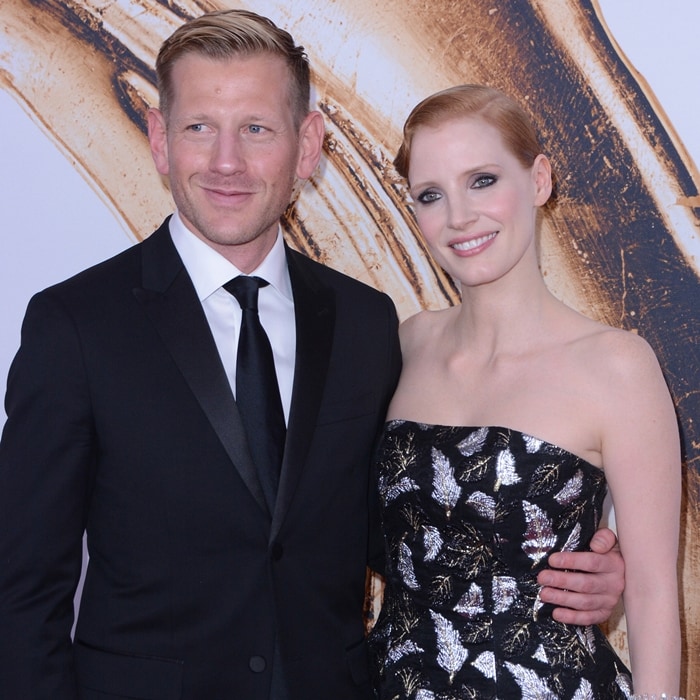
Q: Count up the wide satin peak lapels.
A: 2